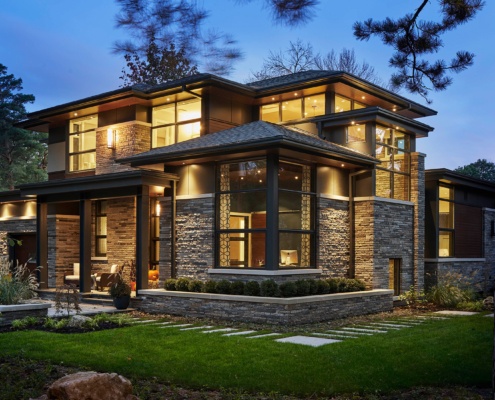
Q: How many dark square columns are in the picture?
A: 3